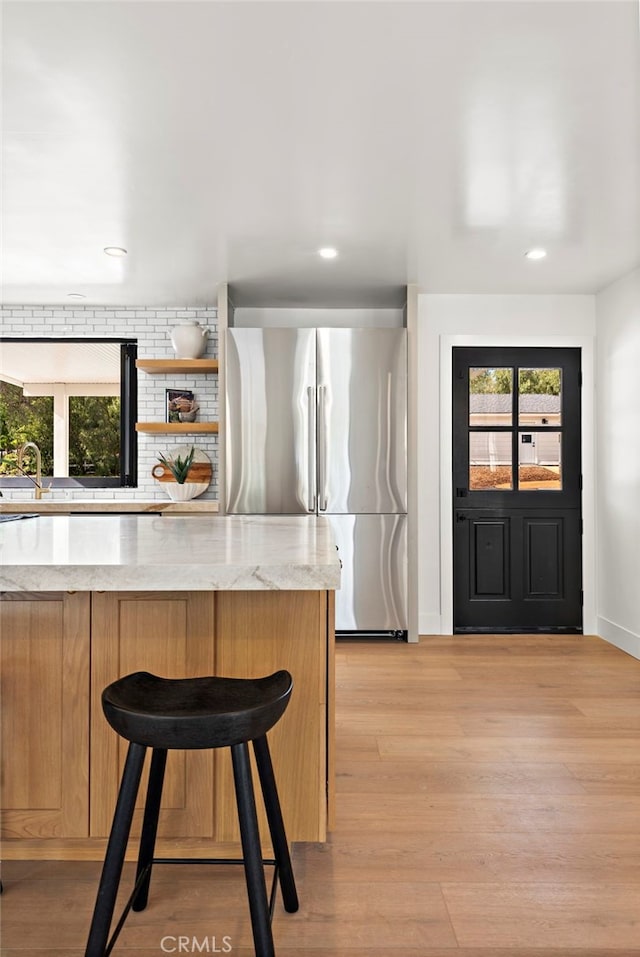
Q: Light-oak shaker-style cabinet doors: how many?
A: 2